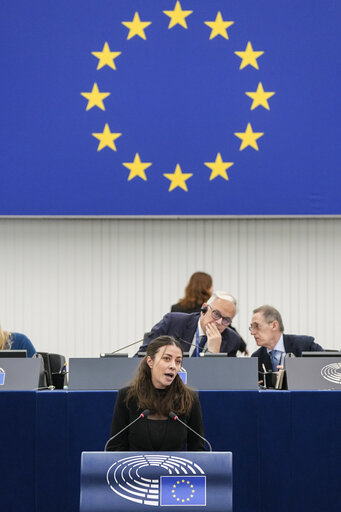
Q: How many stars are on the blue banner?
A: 12